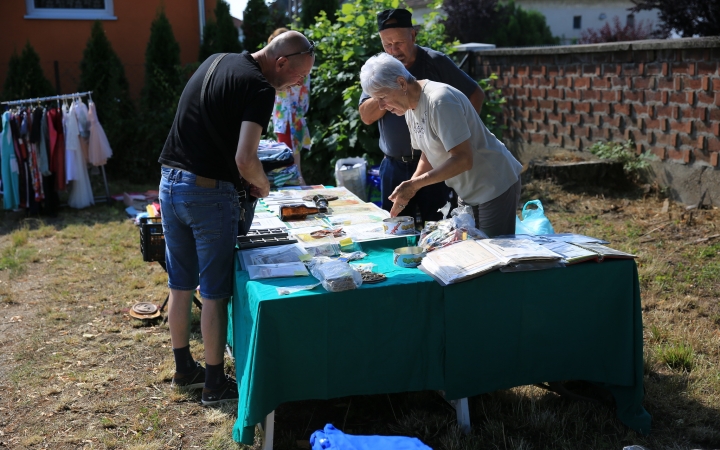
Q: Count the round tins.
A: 2